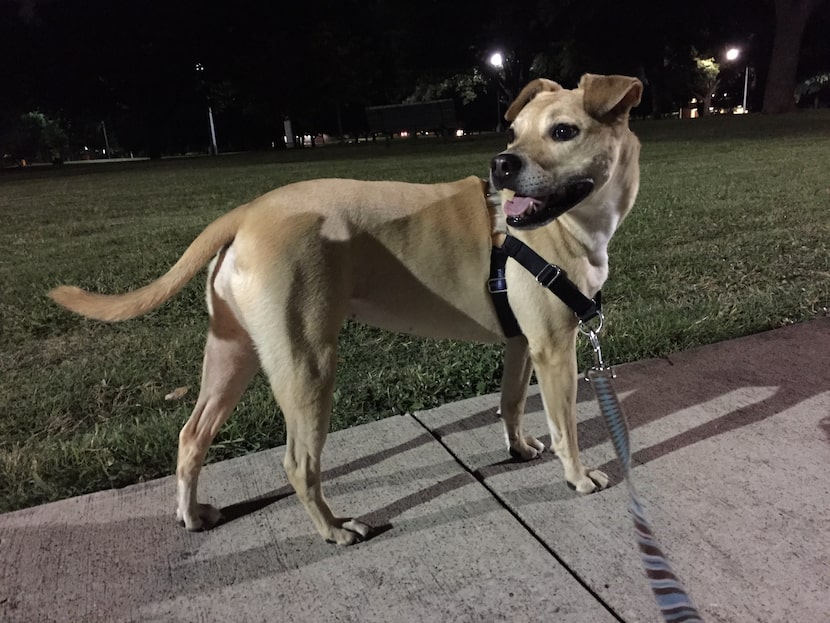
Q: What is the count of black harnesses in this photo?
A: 1